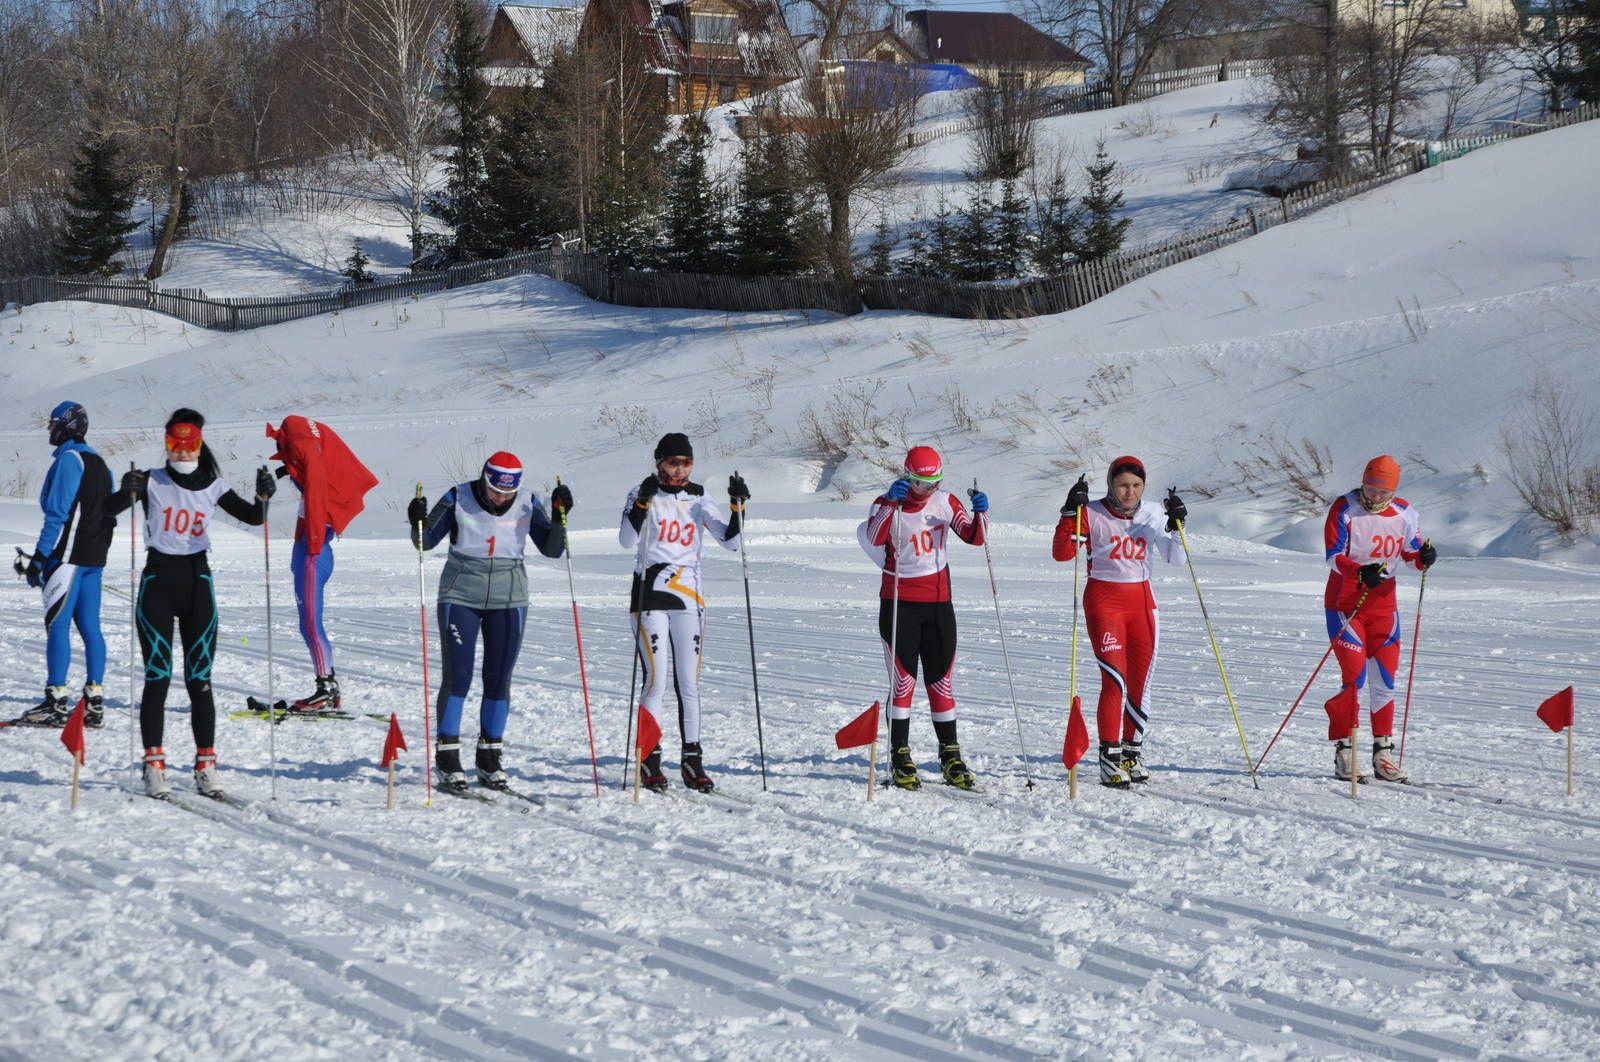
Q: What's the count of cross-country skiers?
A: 8